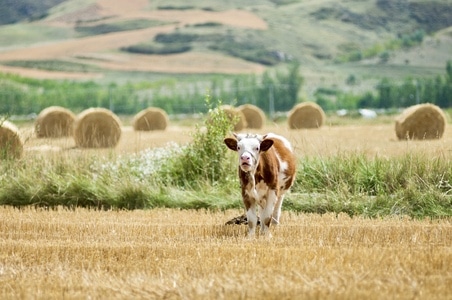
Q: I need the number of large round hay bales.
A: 8